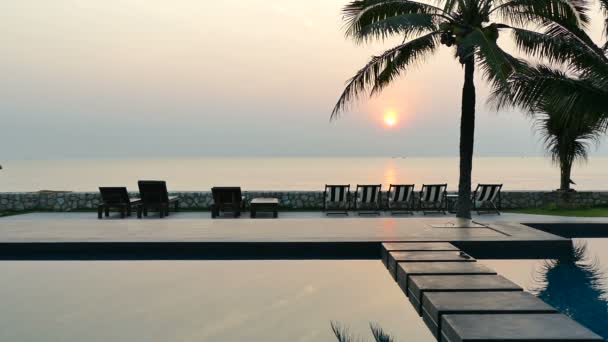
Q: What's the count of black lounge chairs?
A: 3